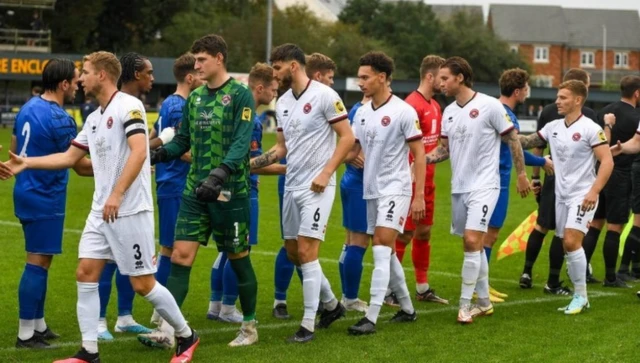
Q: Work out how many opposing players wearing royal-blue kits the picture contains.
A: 7